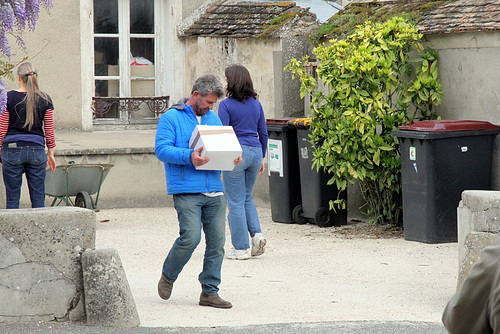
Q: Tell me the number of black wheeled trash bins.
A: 3